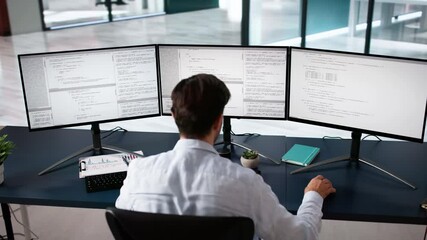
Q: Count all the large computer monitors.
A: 3